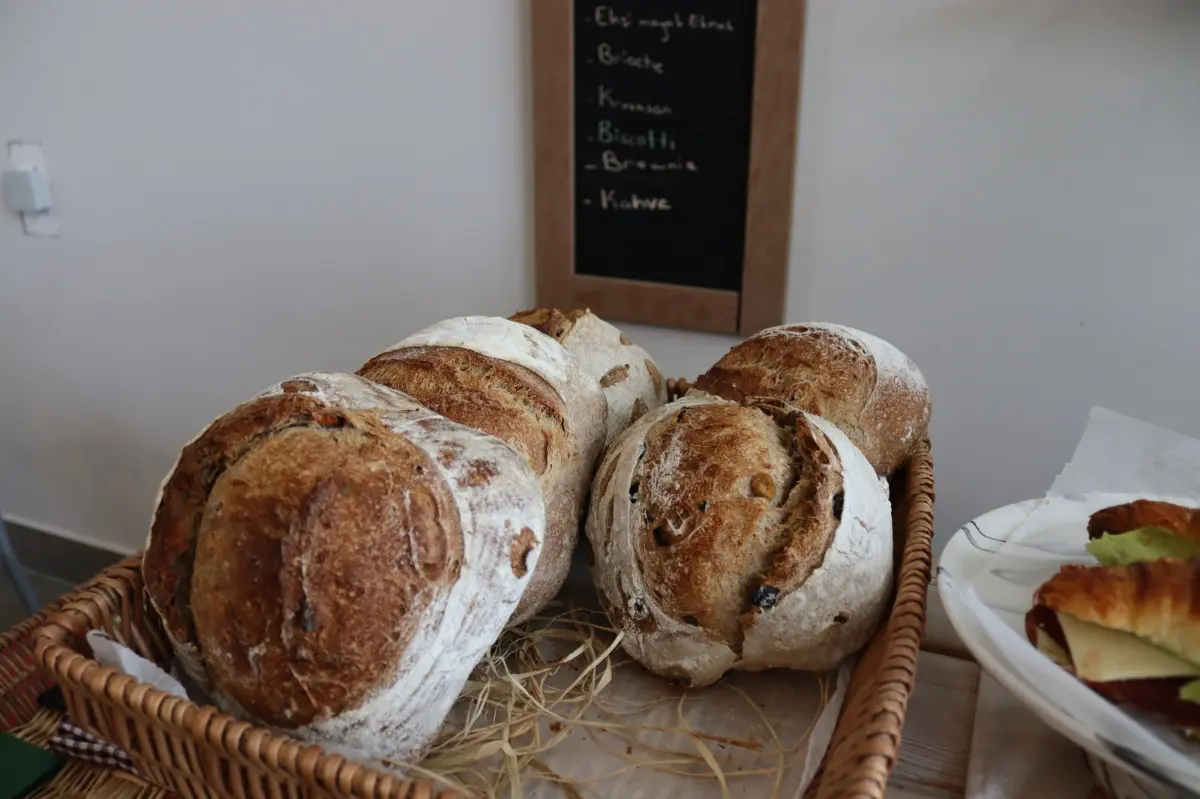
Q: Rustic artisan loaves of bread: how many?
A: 5